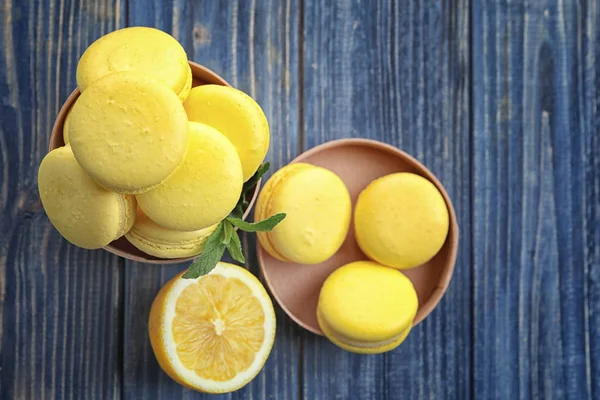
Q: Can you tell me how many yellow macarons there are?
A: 10